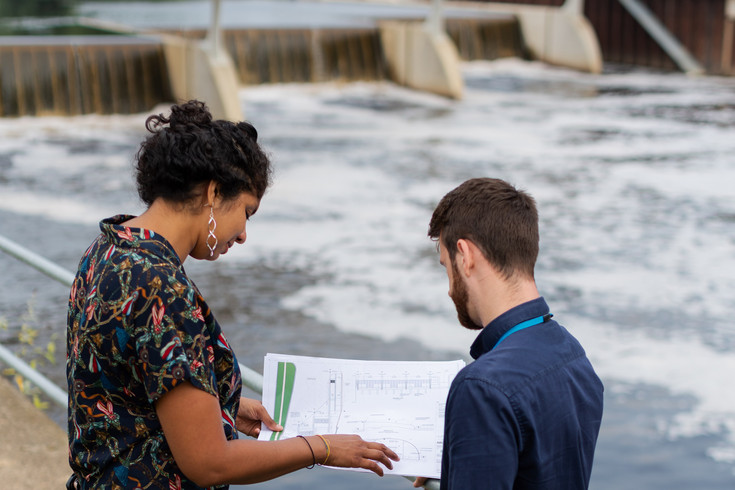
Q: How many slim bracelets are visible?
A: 2